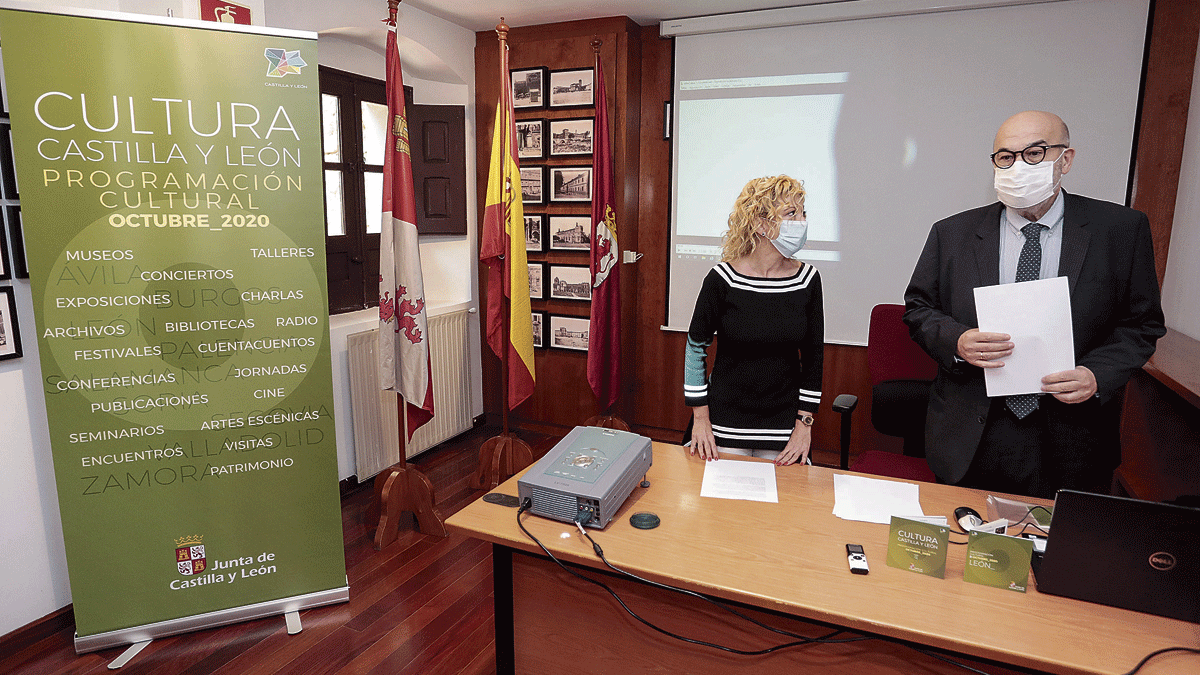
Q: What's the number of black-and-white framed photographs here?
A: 12